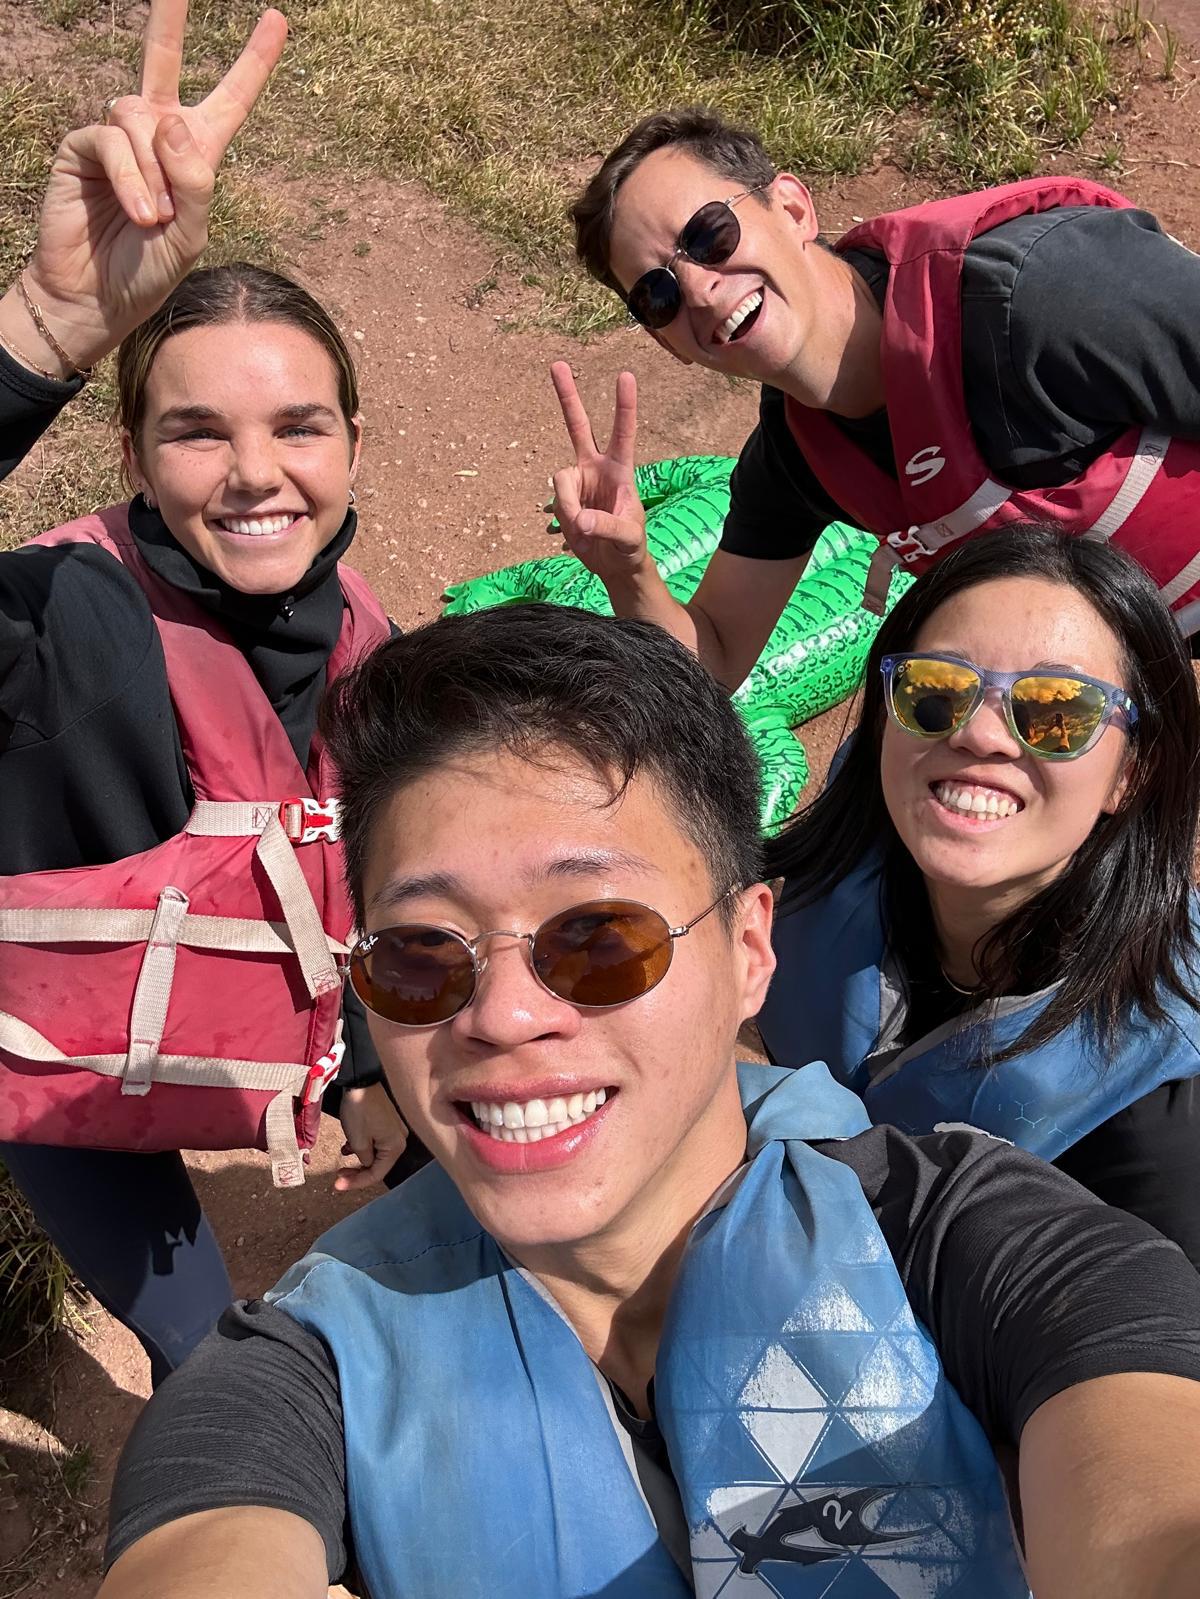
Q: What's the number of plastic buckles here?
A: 3